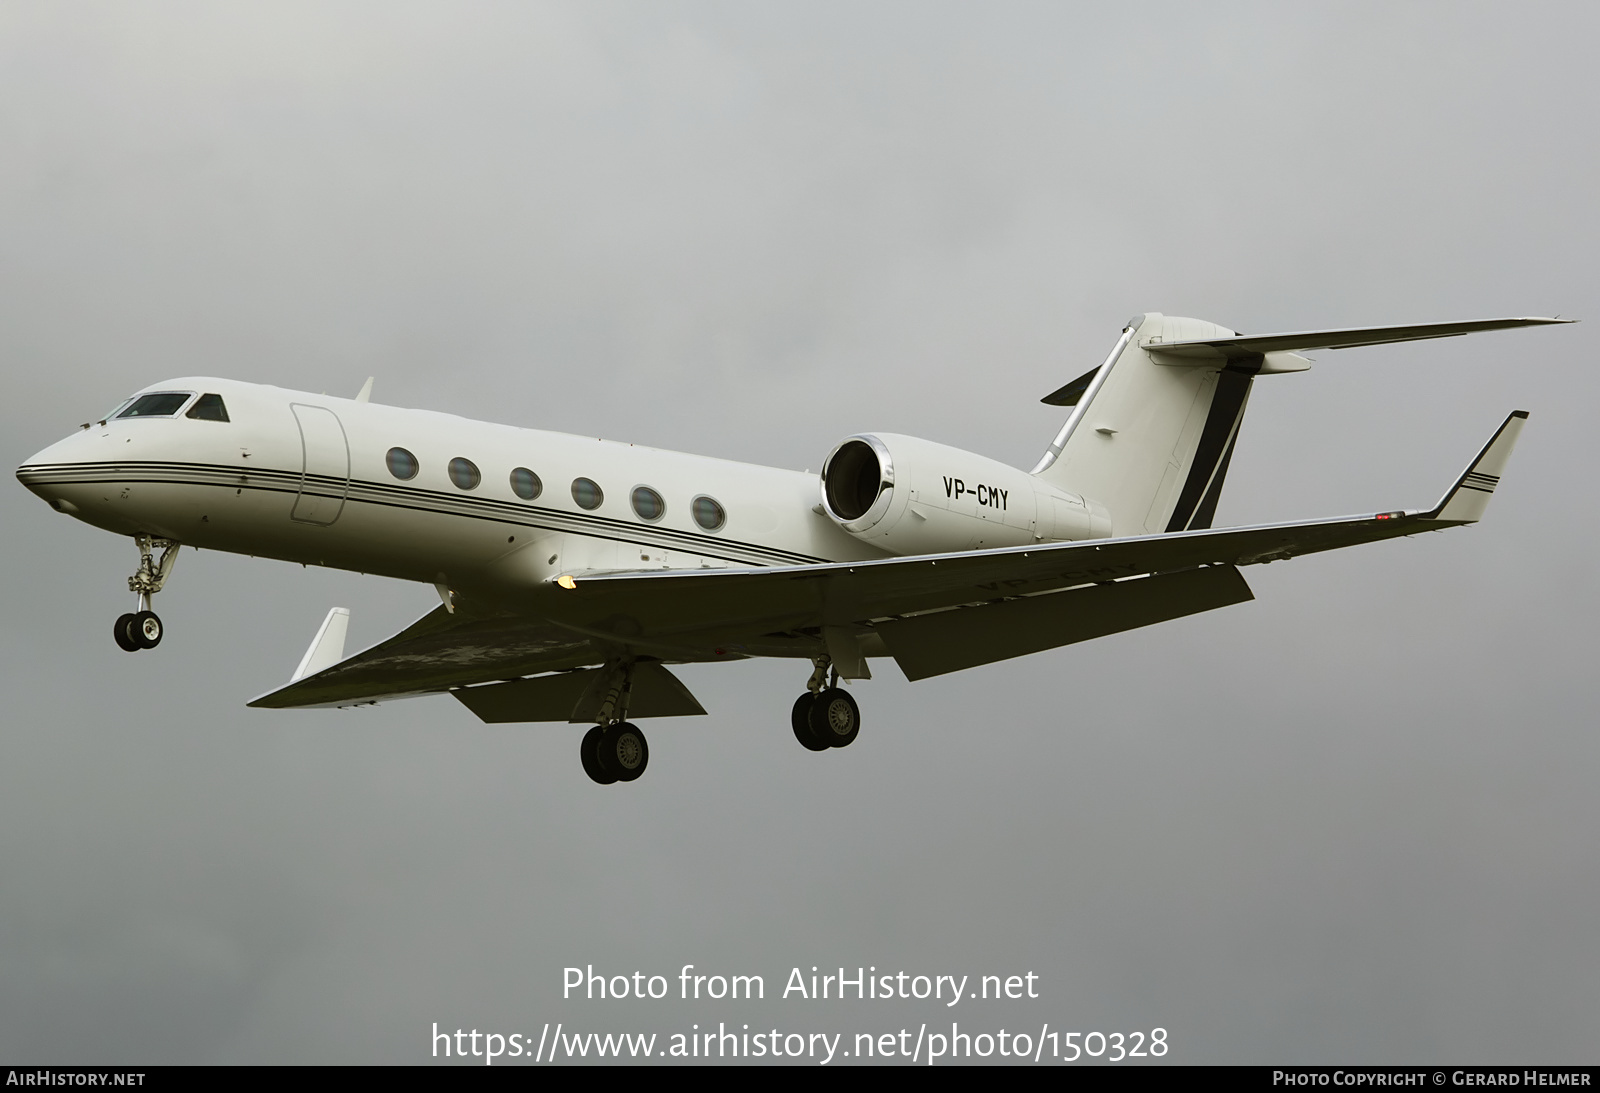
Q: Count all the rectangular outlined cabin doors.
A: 1